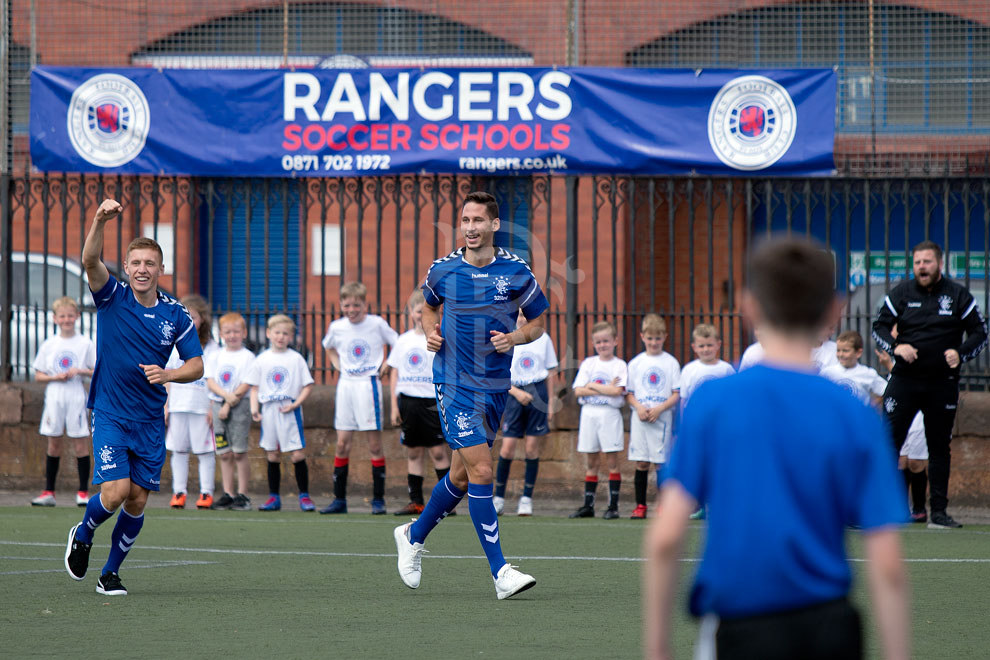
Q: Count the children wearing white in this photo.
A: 14